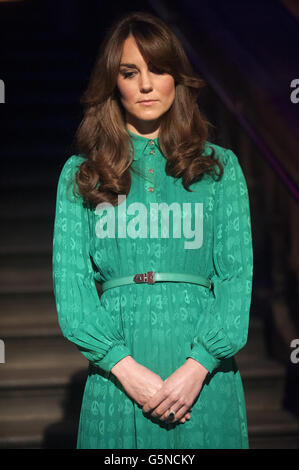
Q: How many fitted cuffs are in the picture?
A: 2